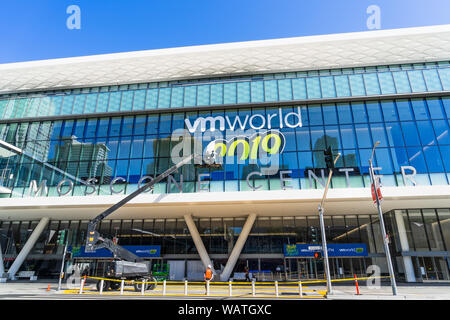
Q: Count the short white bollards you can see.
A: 11